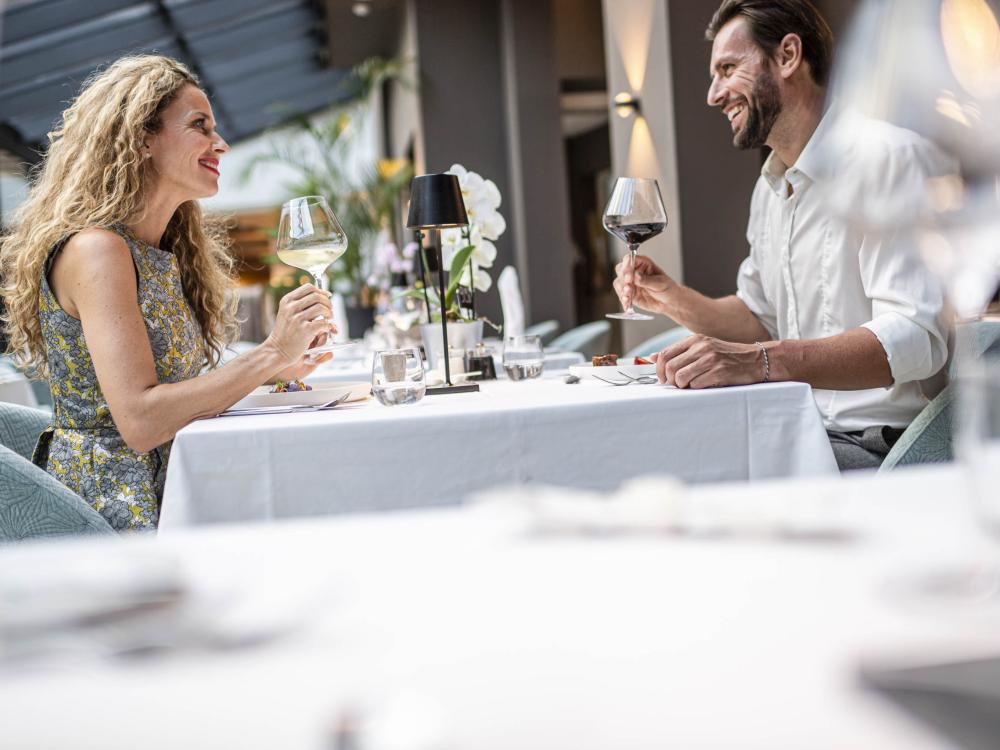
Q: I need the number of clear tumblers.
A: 2